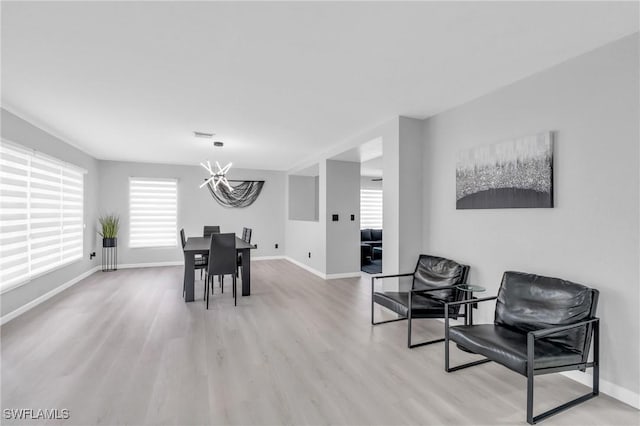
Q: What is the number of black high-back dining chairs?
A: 4